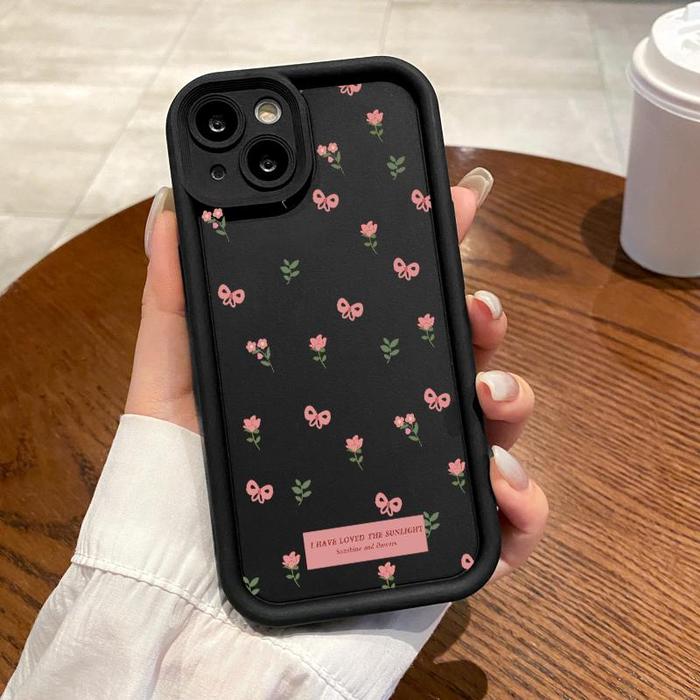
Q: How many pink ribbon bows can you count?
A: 11